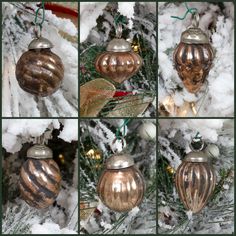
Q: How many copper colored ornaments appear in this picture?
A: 6